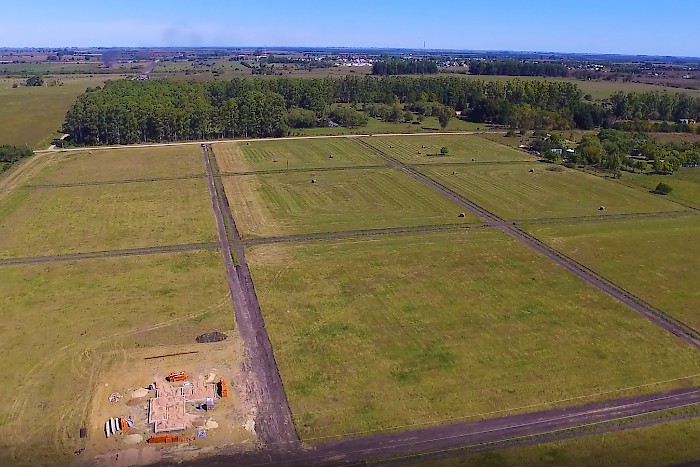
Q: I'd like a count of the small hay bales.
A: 12